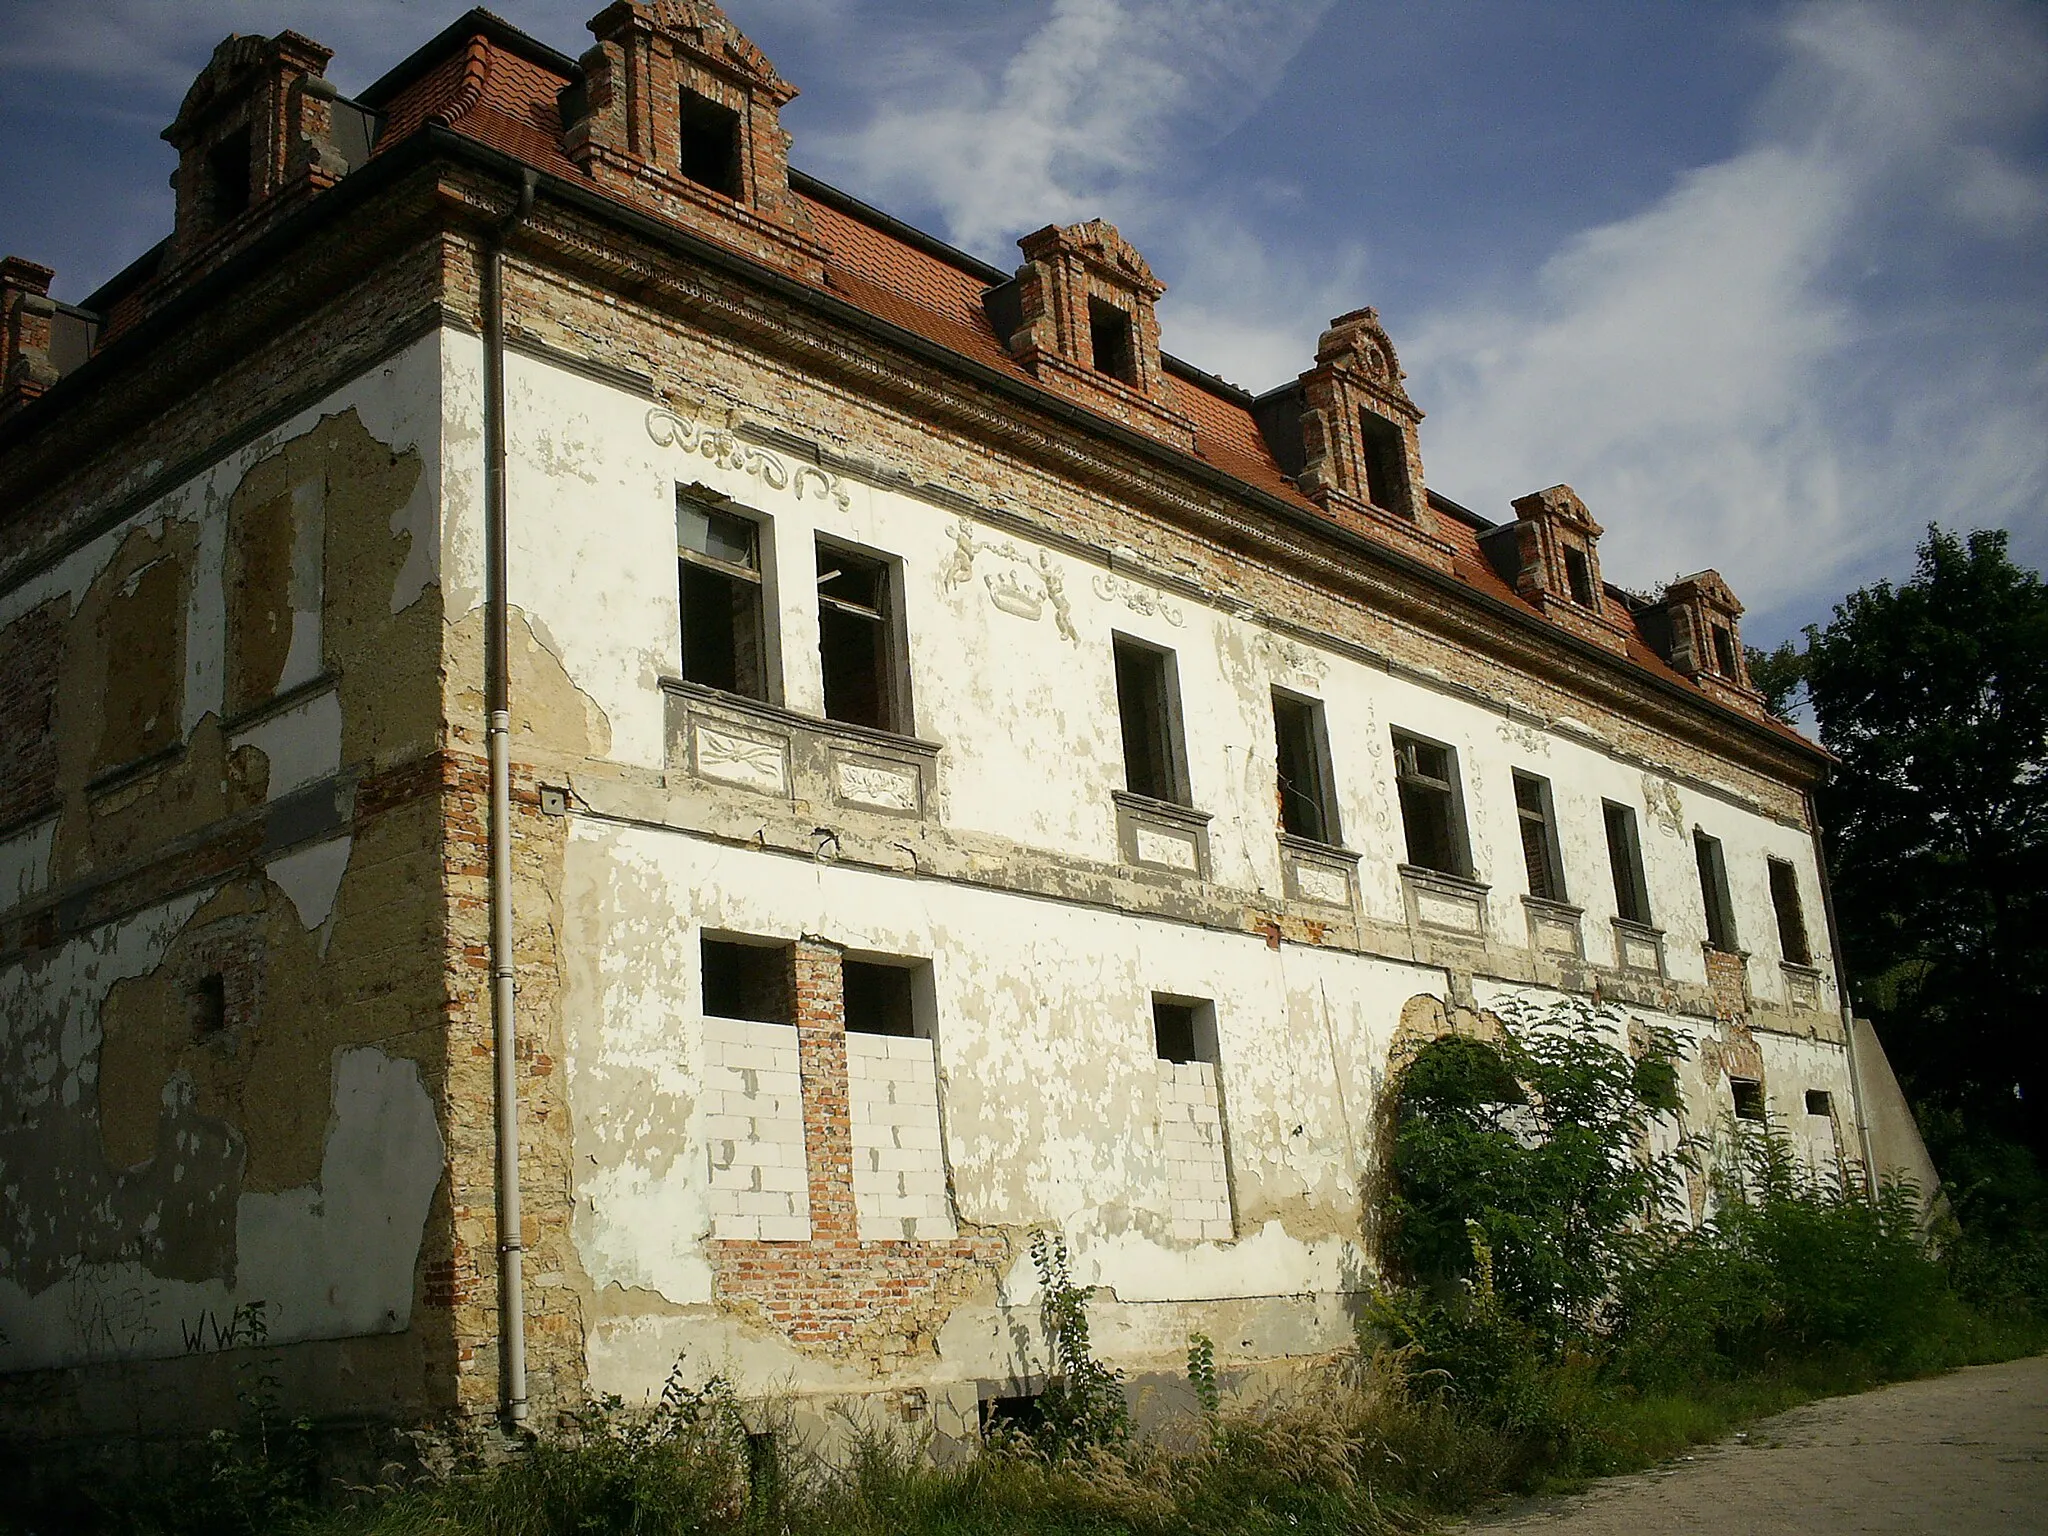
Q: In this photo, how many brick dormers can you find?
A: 7